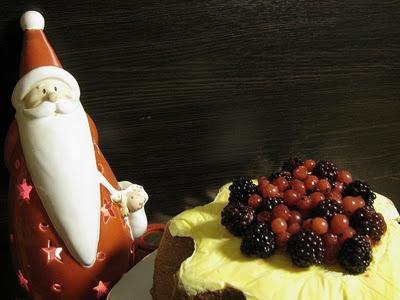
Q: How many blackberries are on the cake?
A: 12